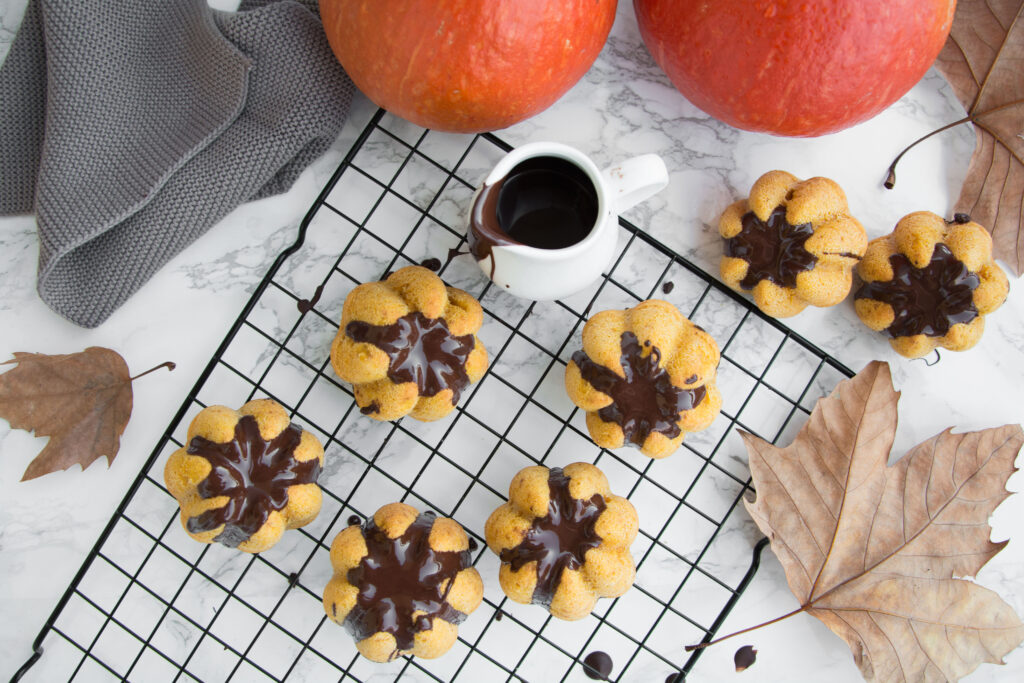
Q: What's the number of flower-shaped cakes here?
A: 7